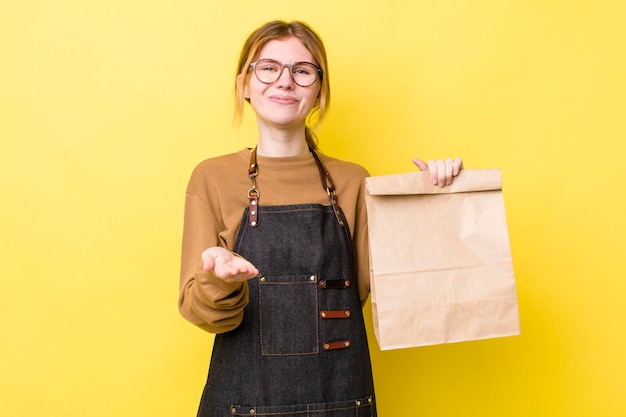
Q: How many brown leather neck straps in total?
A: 2